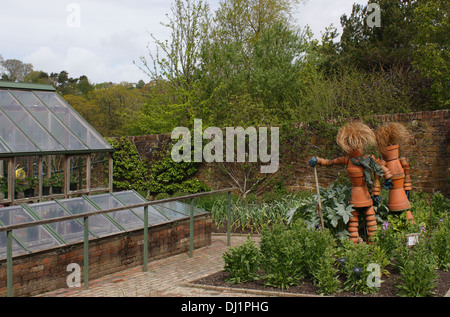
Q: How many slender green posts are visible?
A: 5